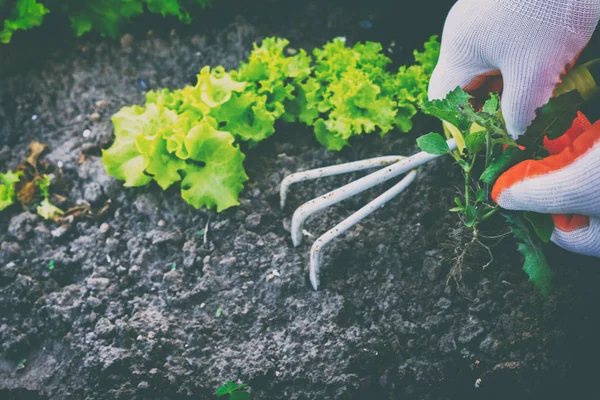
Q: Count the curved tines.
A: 3